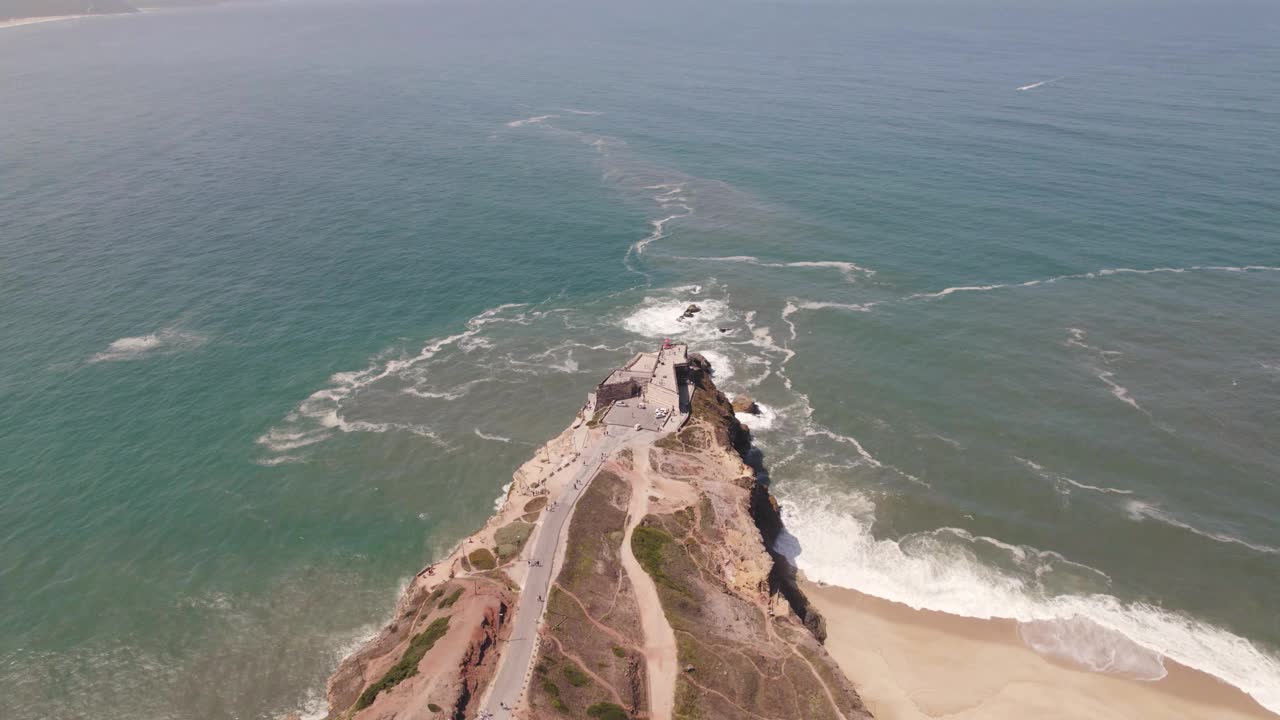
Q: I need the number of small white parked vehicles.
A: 5